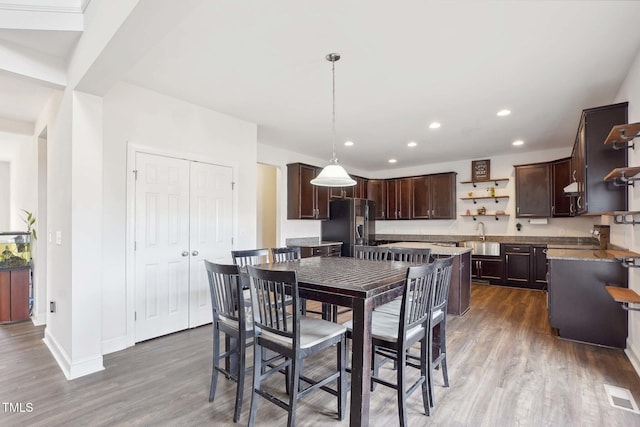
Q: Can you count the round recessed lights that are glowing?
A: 6